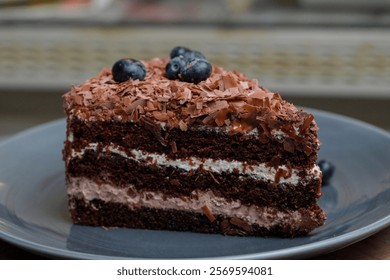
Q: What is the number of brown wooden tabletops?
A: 1